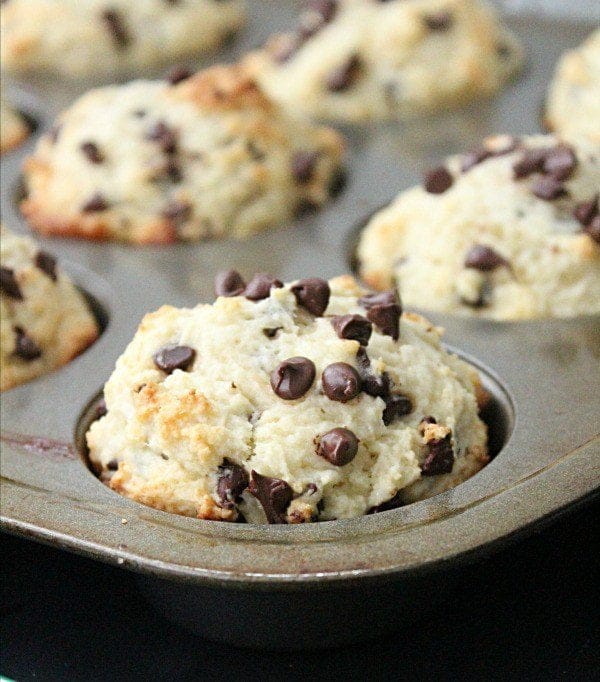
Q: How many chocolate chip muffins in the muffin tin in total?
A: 8